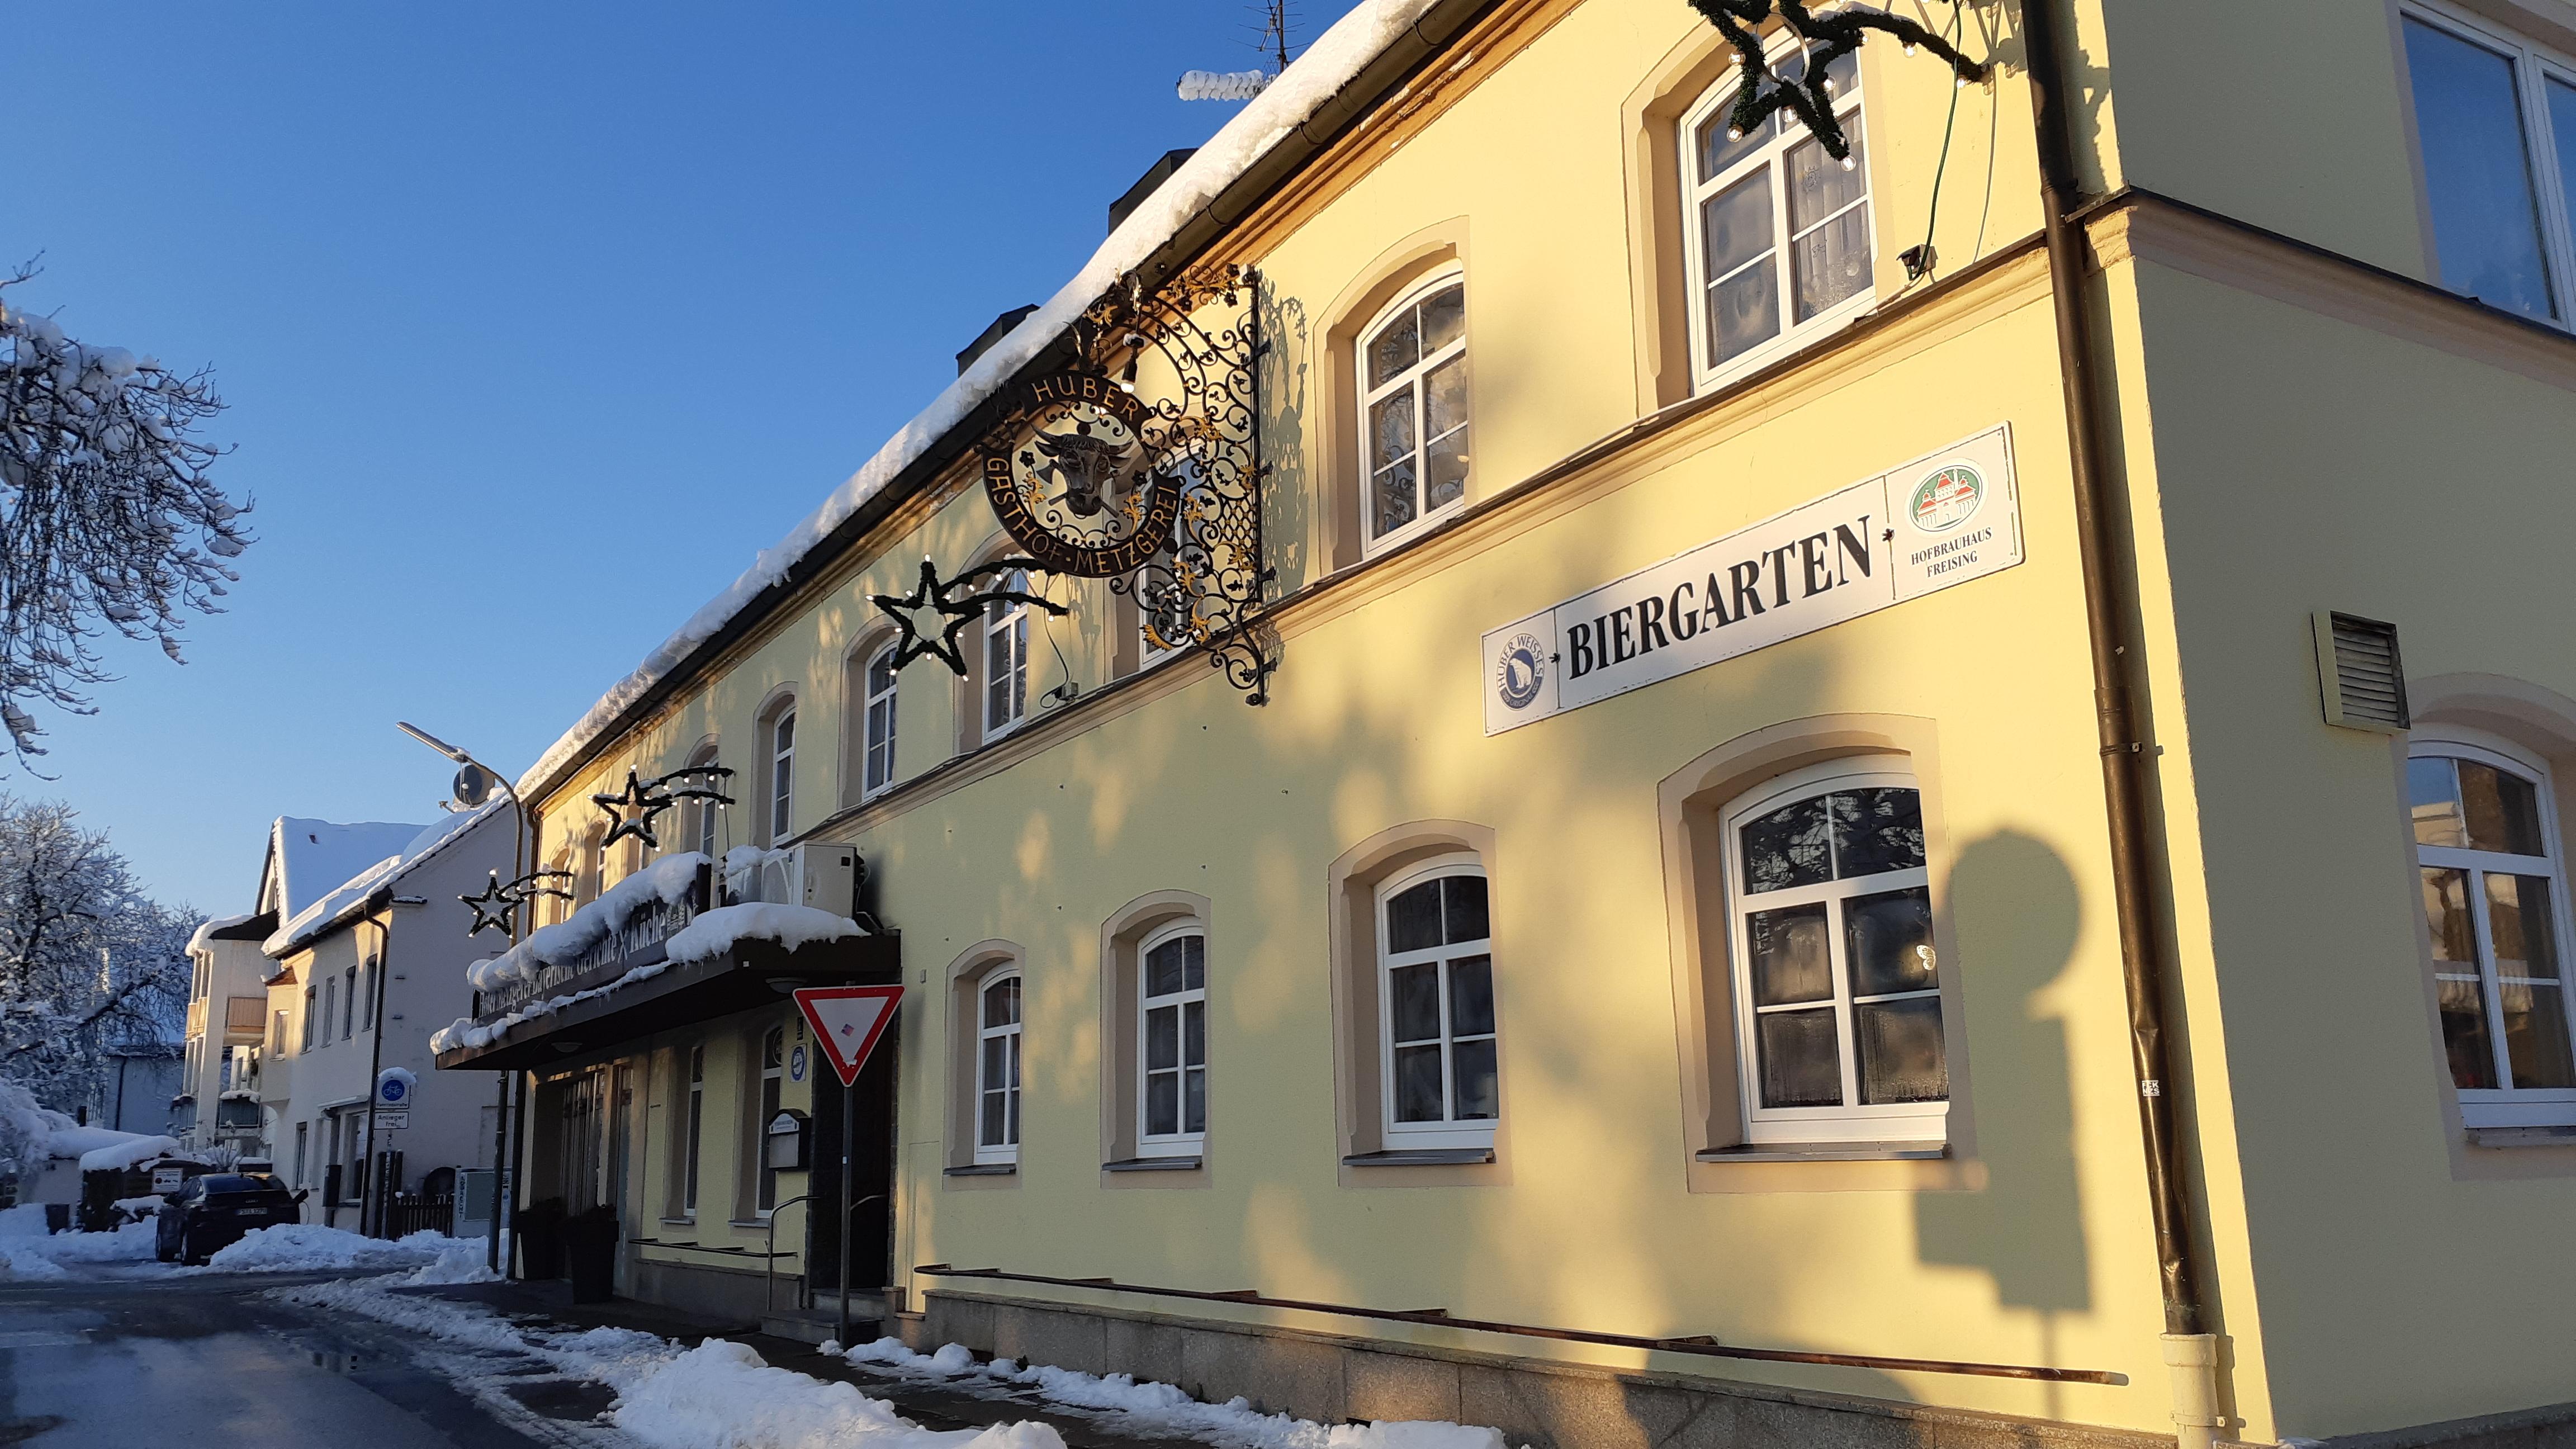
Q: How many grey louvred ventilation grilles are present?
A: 1